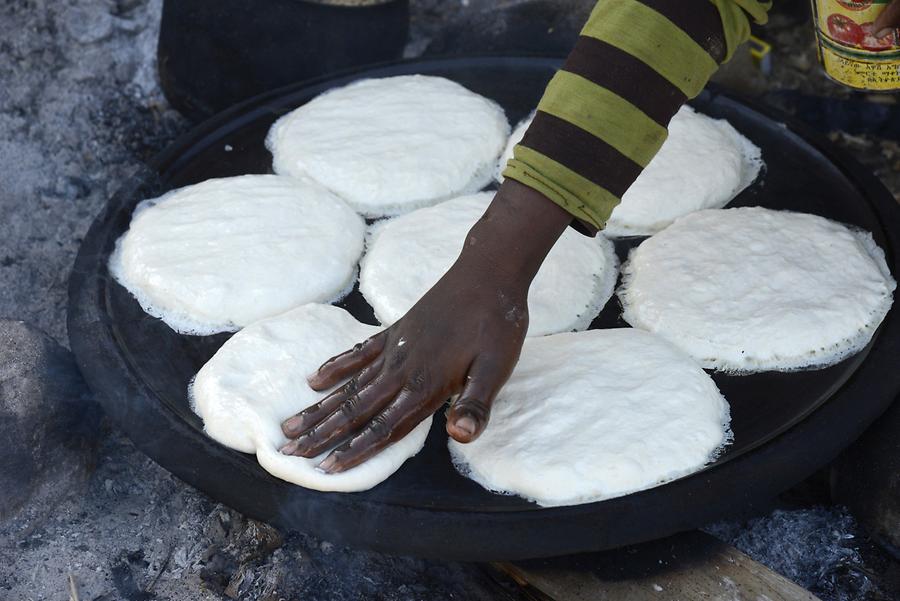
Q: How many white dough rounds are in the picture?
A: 7